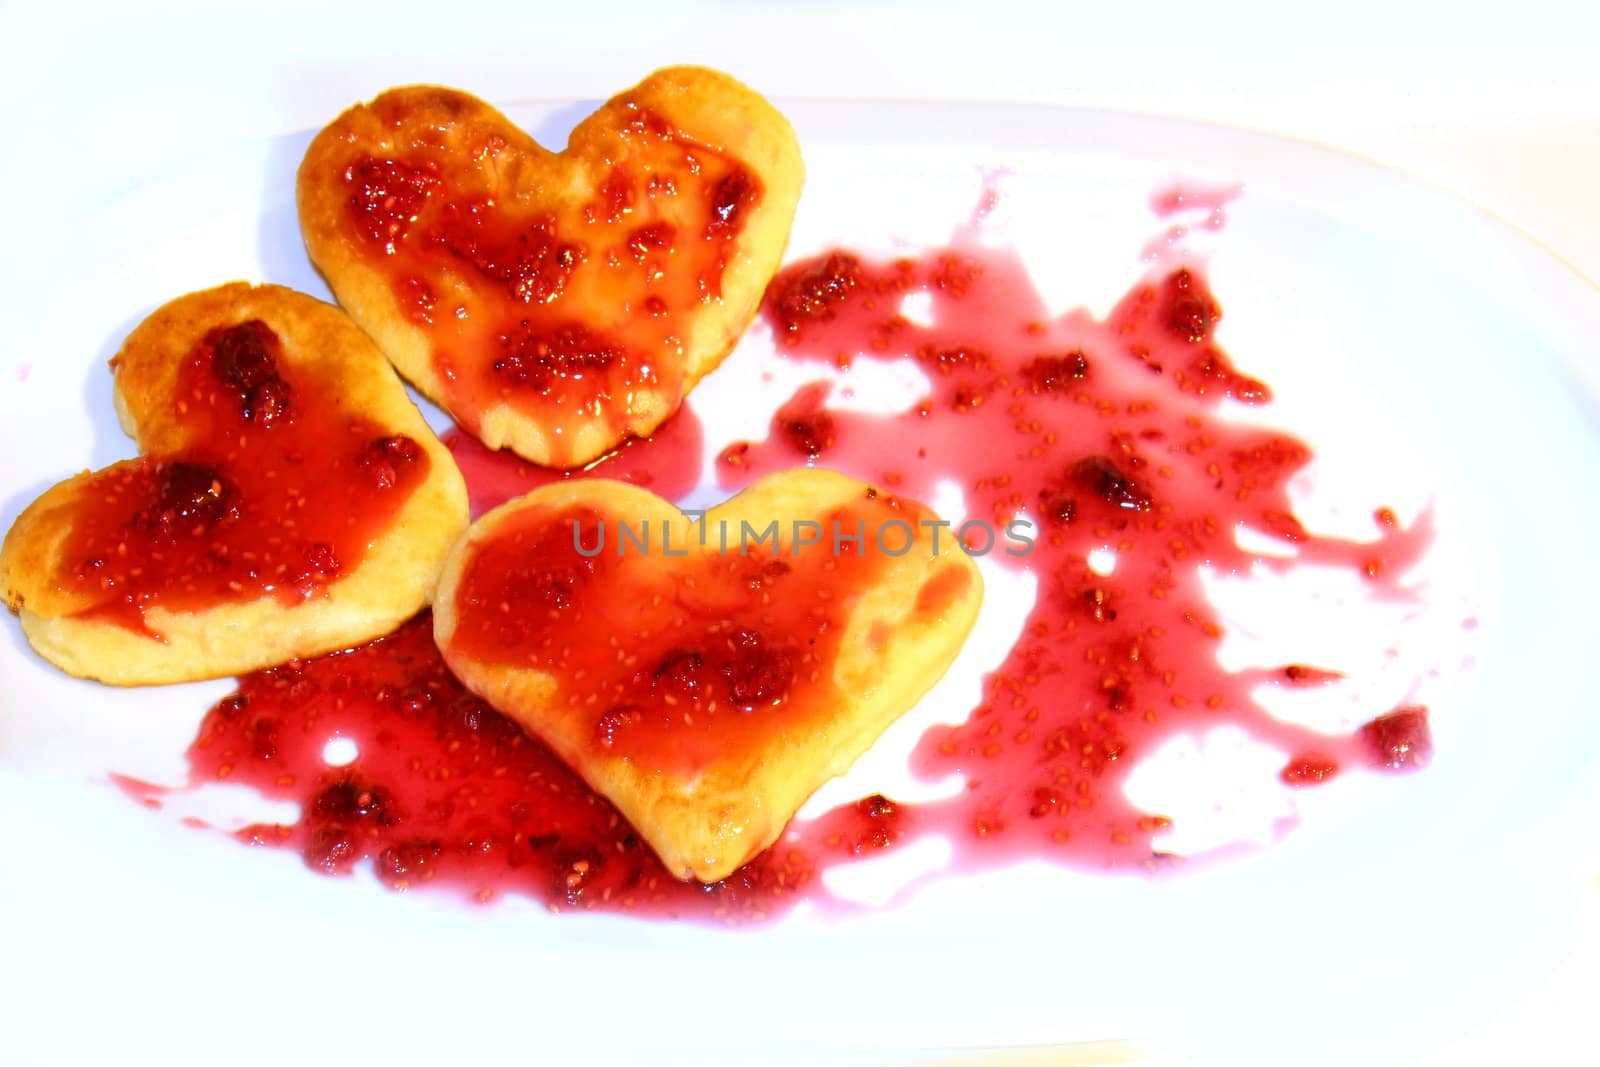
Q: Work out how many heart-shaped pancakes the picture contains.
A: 3